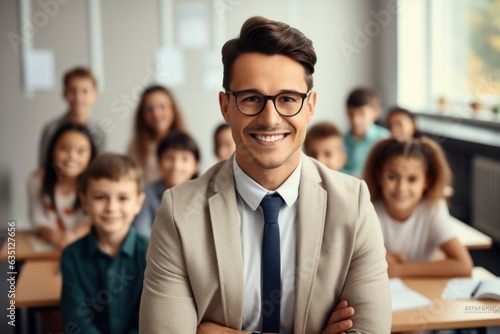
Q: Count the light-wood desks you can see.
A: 4